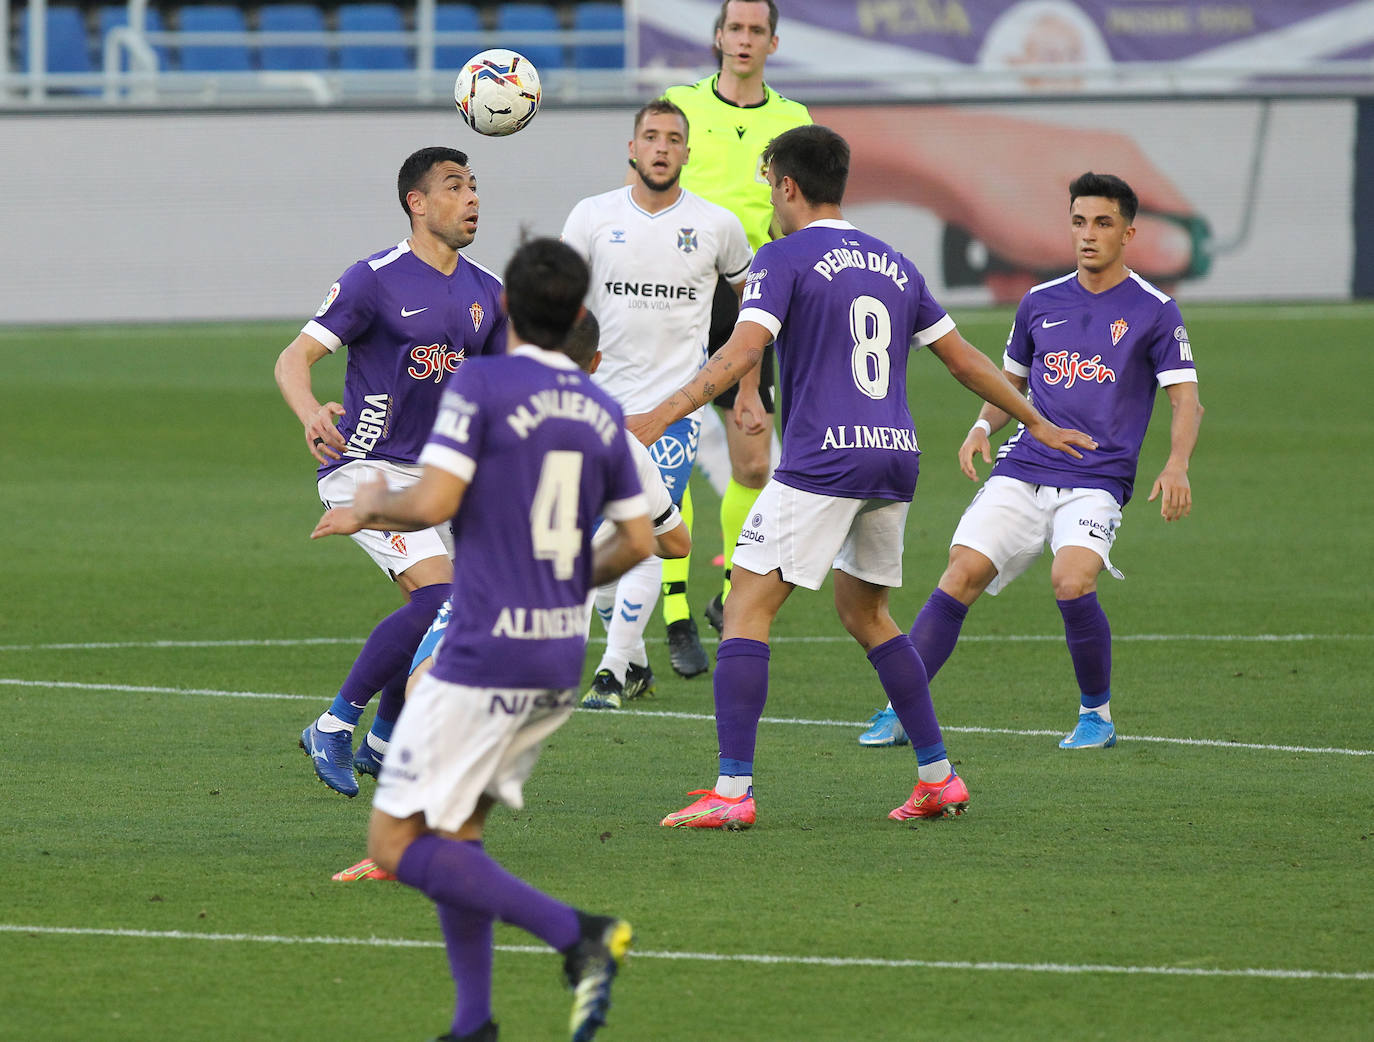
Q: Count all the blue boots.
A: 4